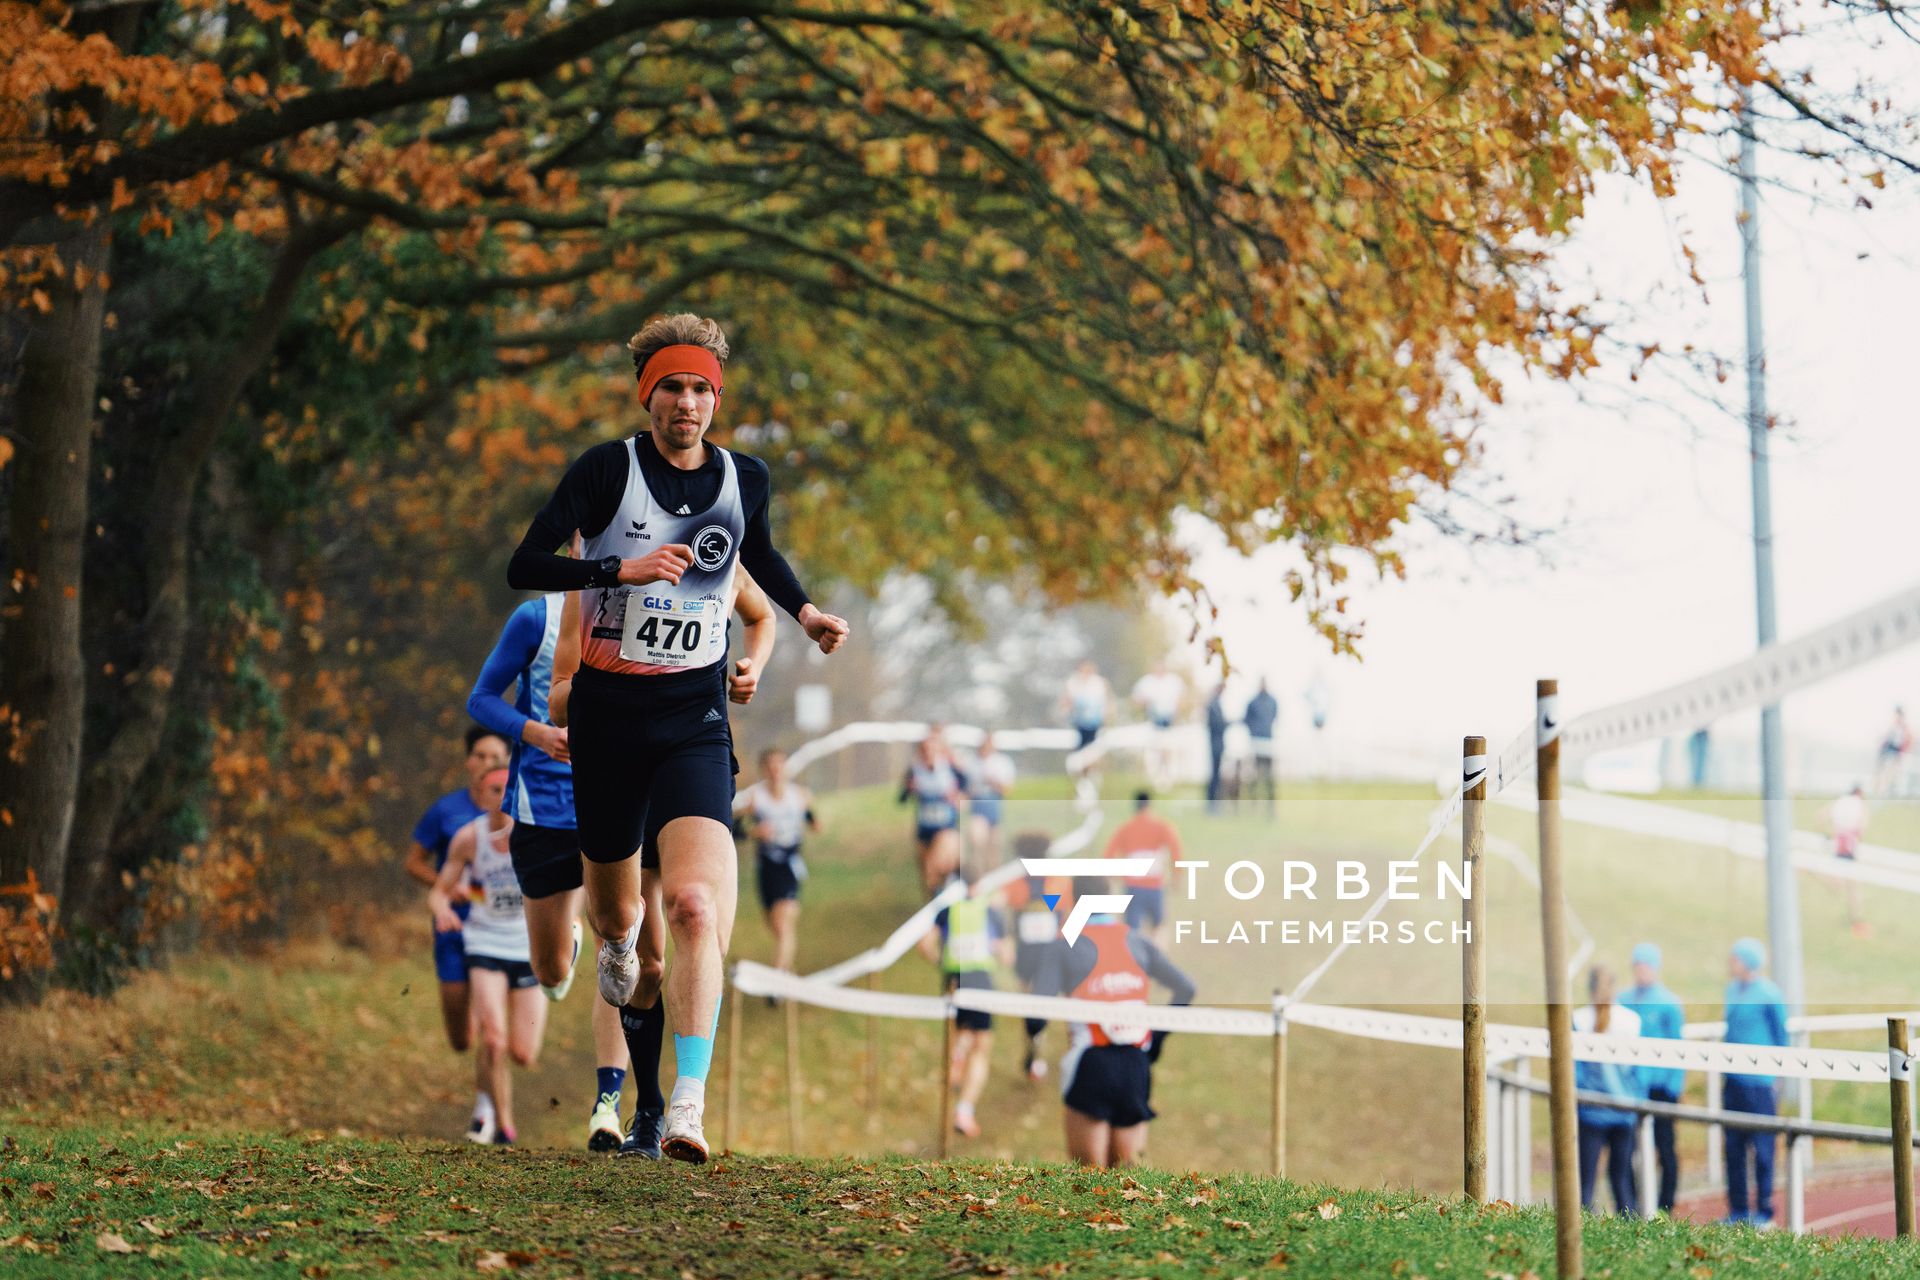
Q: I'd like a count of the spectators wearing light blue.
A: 2